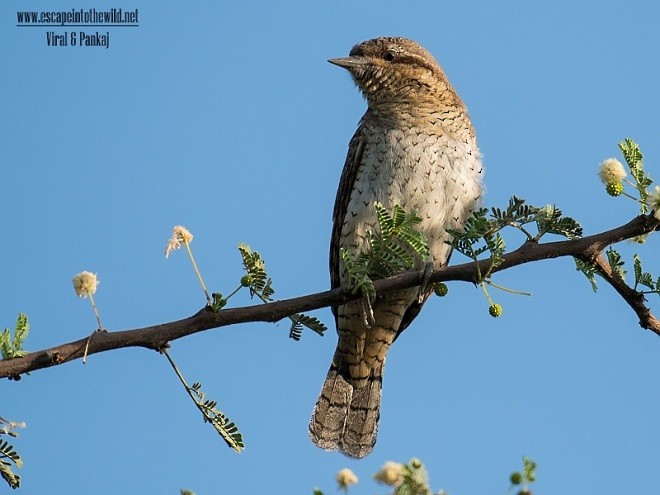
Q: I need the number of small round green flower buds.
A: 5